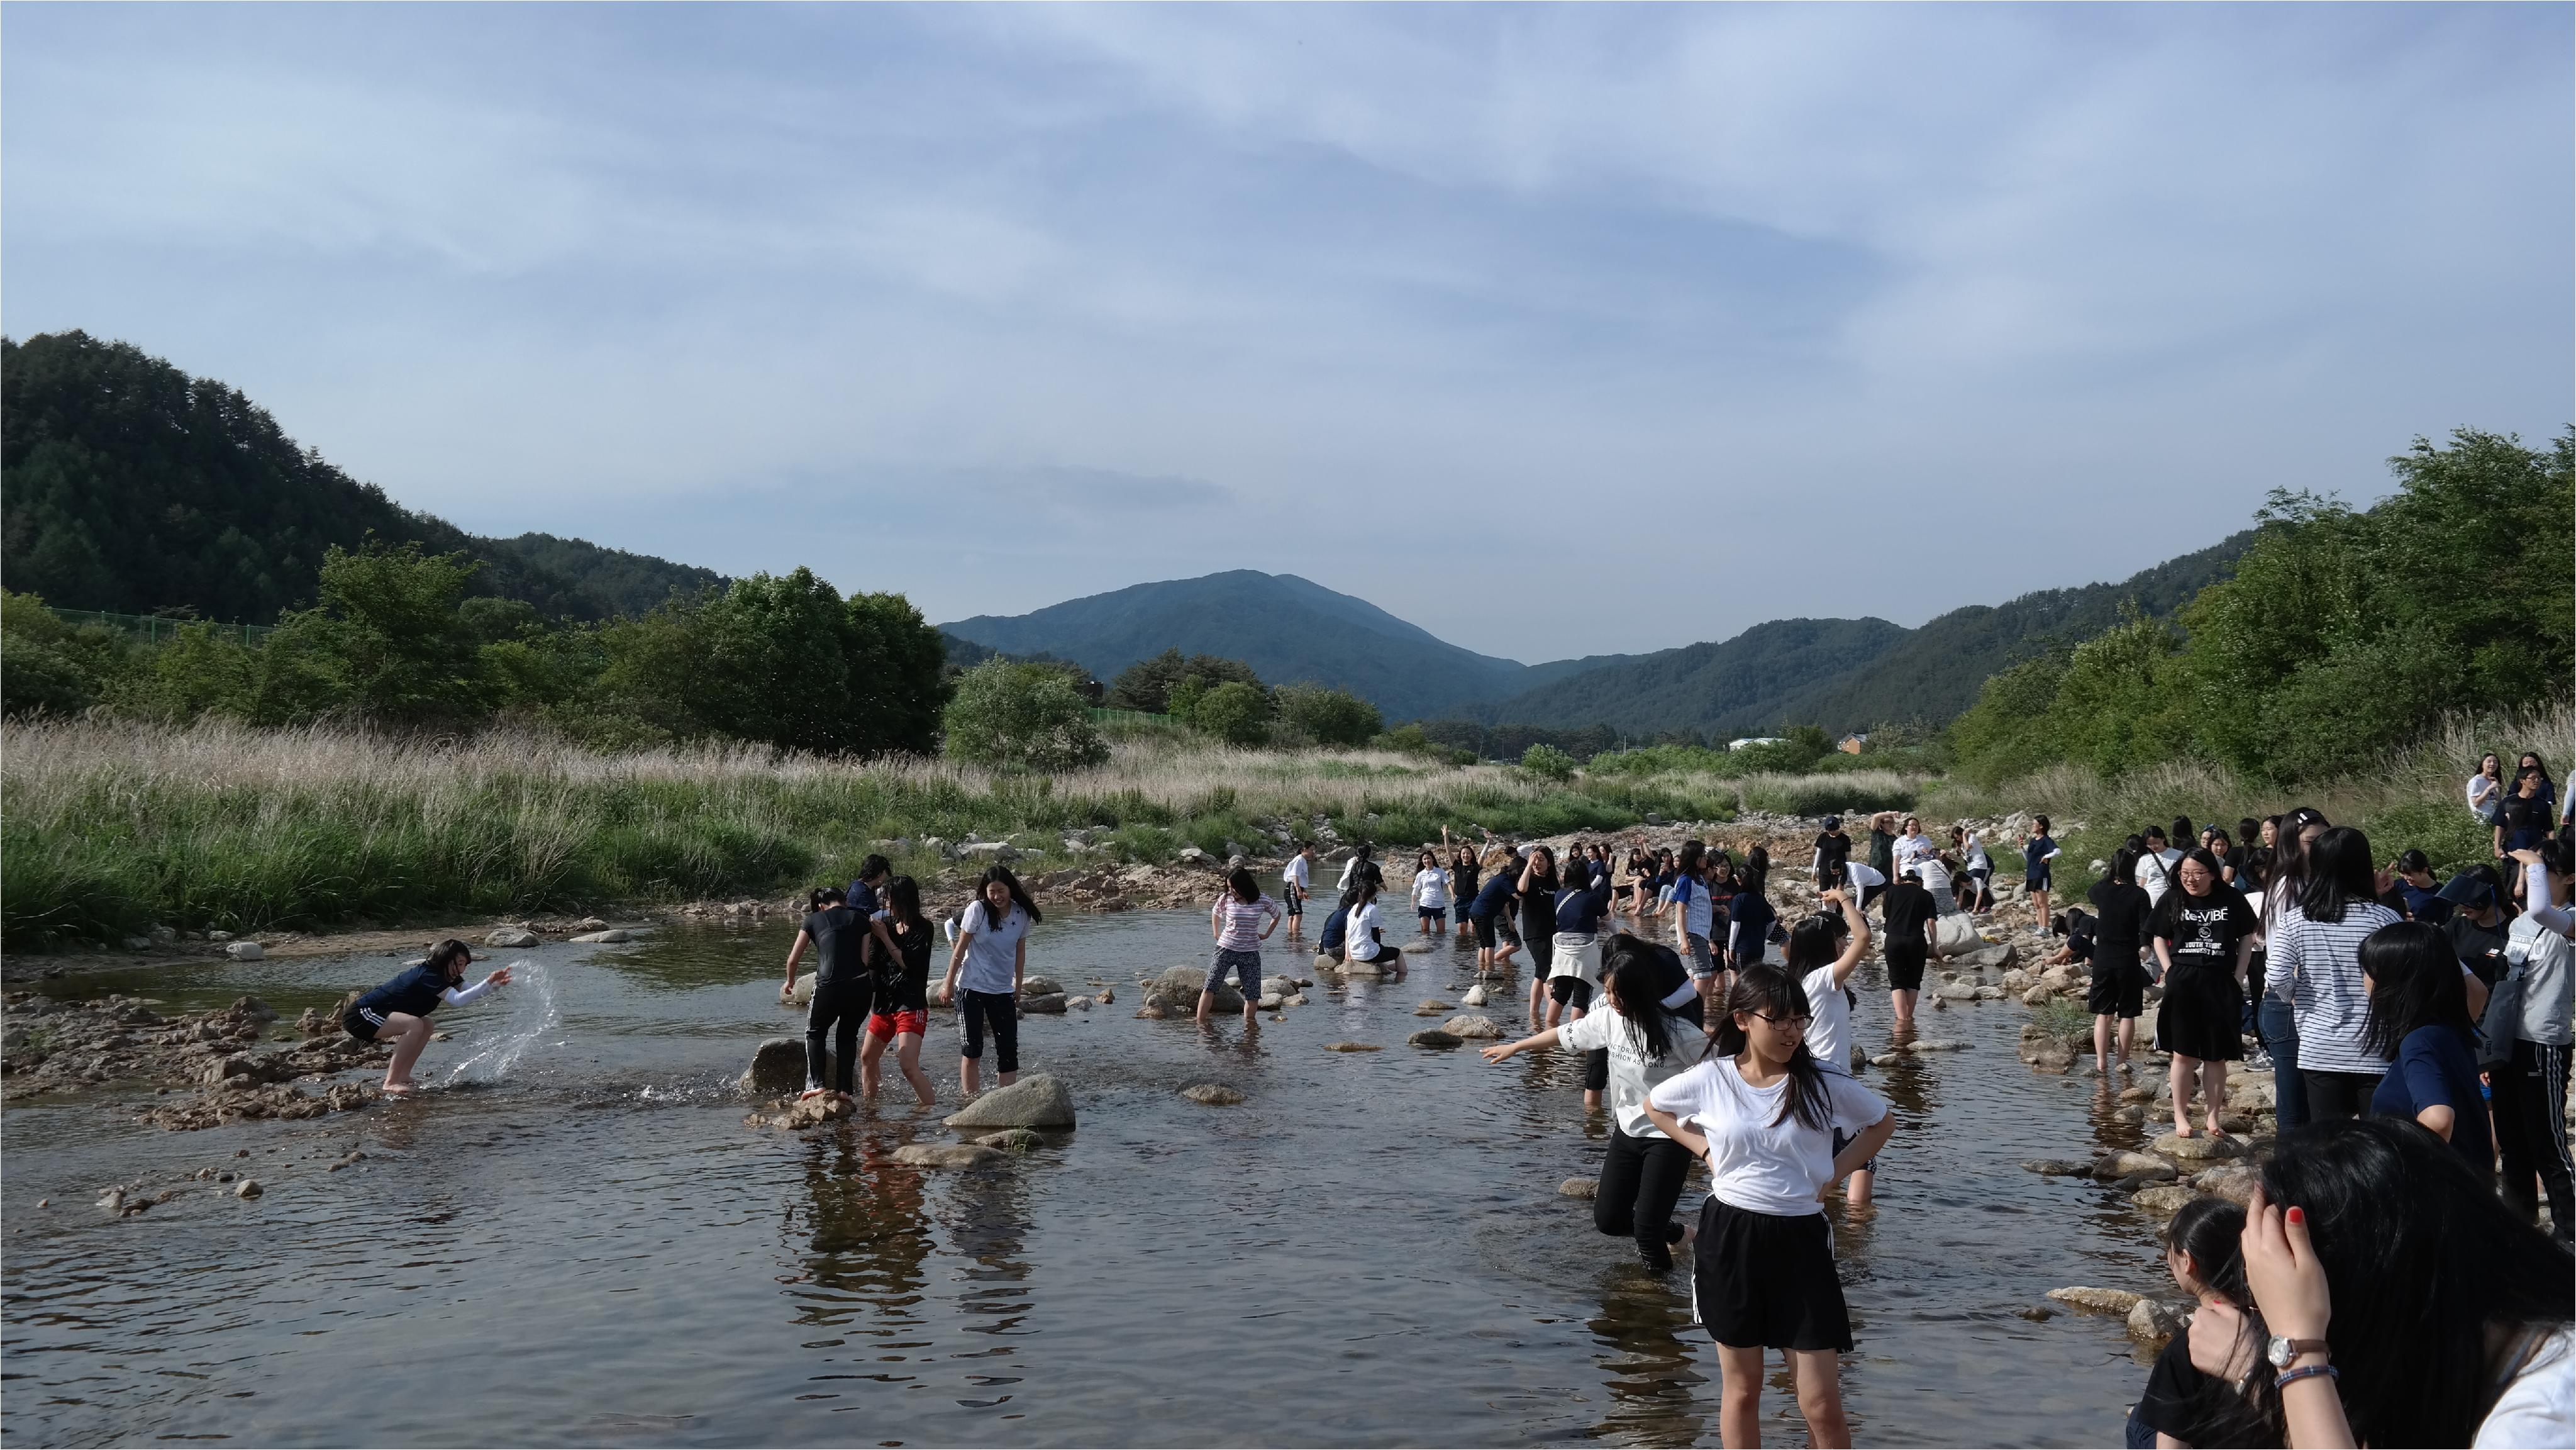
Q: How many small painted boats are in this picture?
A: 0